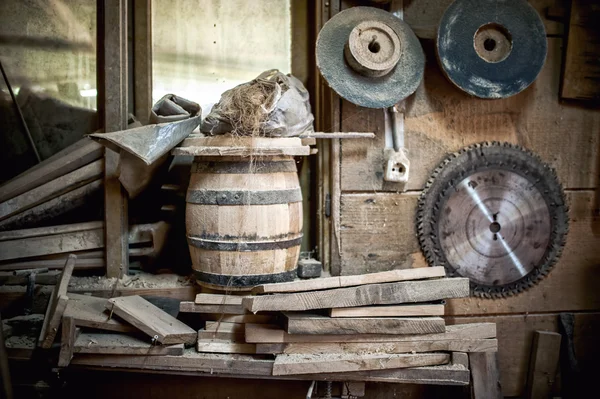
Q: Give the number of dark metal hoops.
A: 4